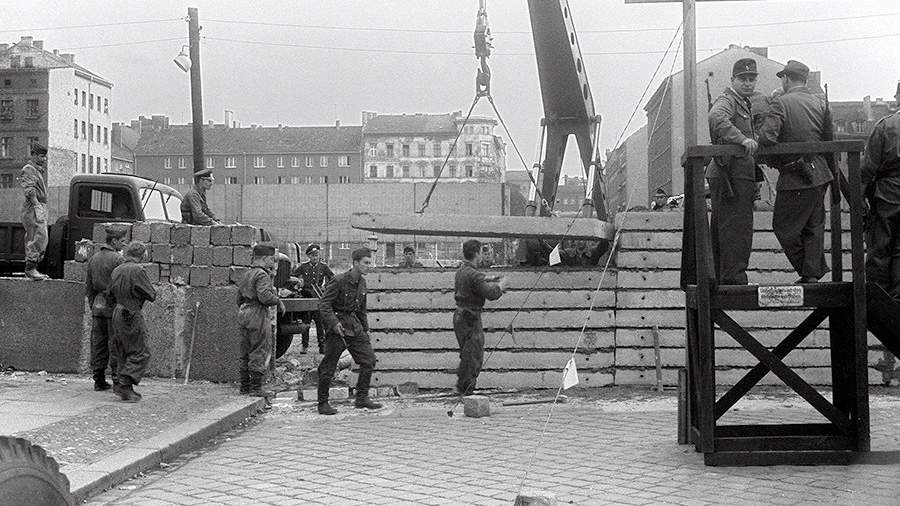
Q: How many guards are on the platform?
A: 2